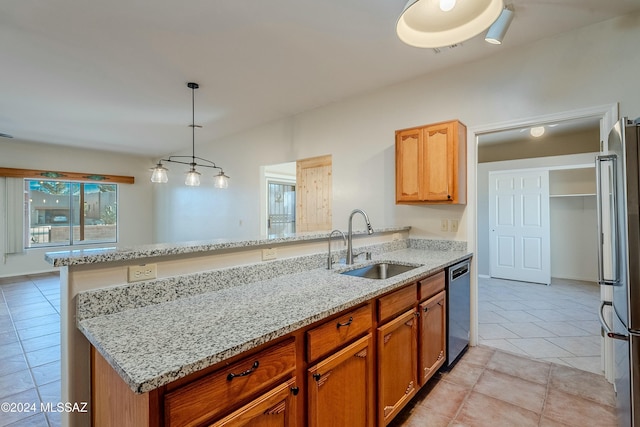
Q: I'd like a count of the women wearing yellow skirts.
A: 0